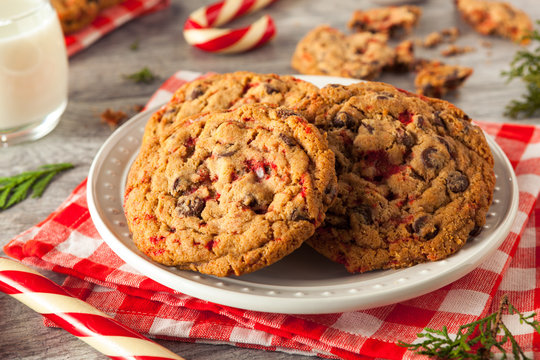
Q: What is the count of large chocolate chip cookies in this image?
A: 3